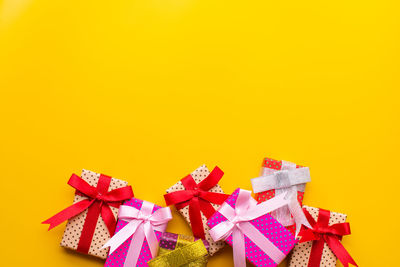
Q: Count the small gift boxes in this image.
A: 7